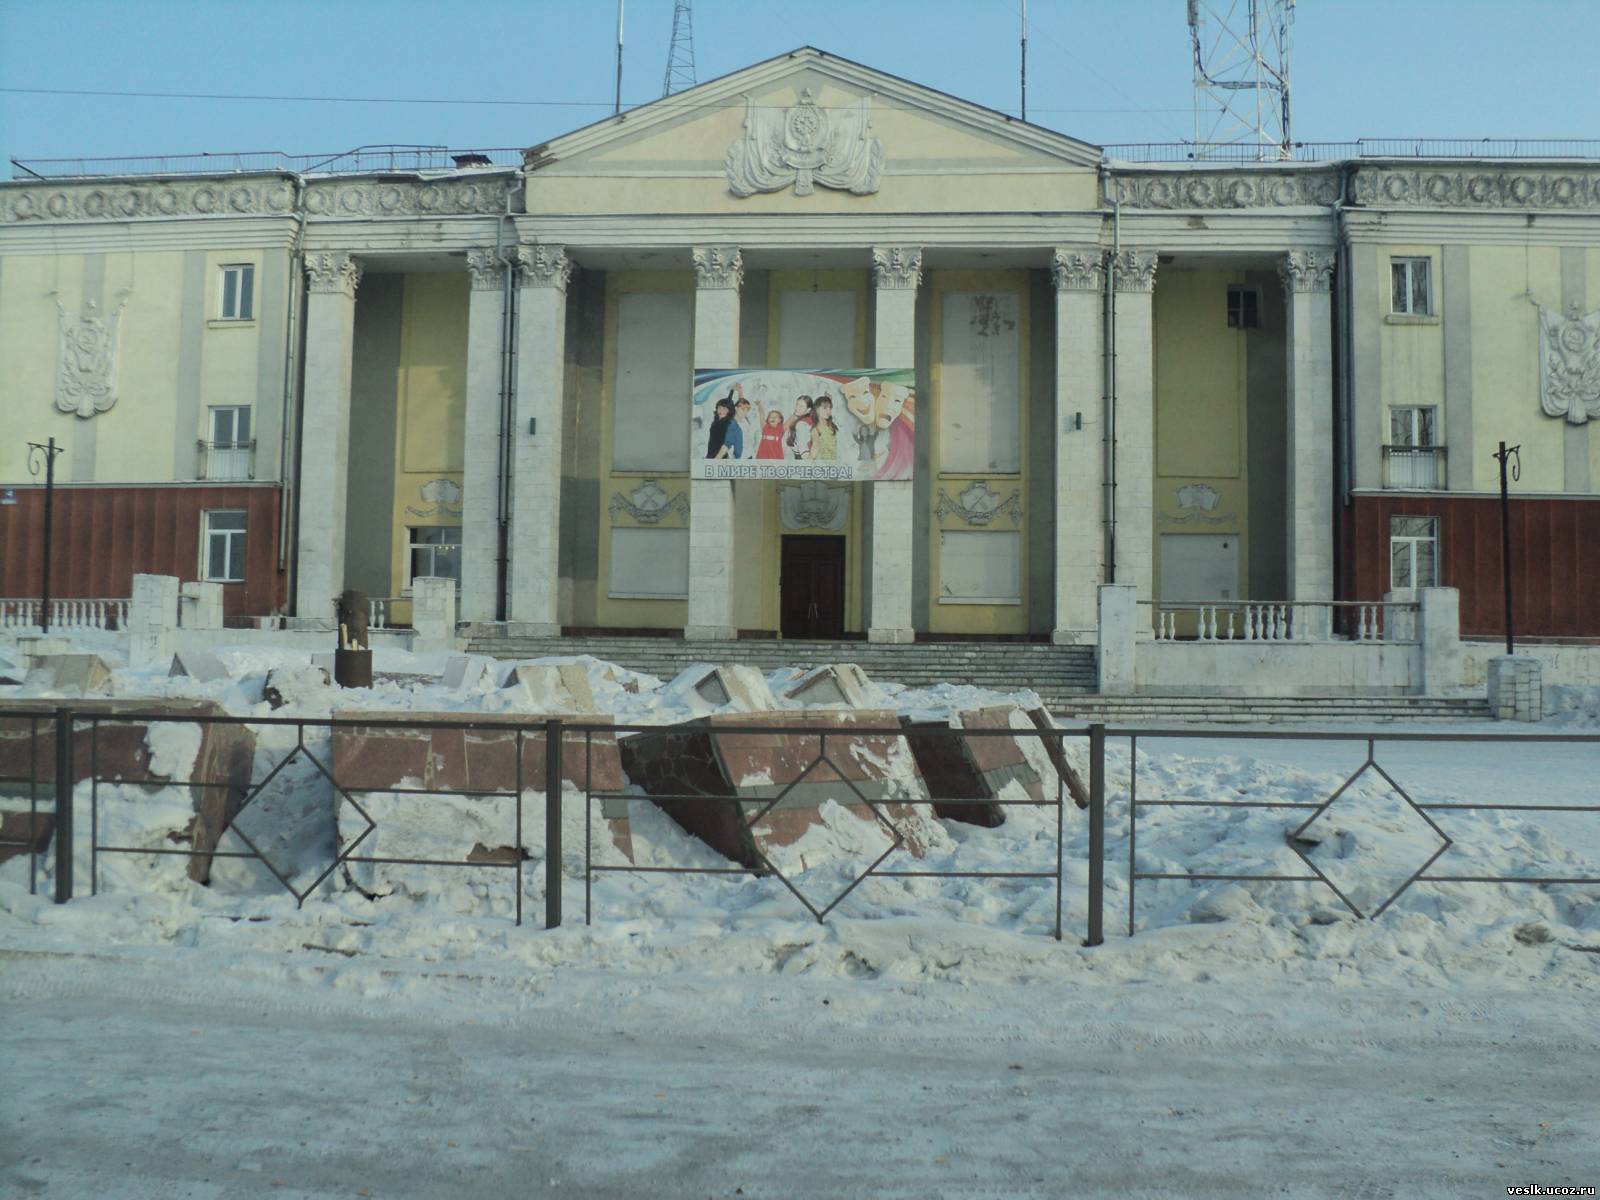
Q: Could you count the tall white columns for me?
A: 8